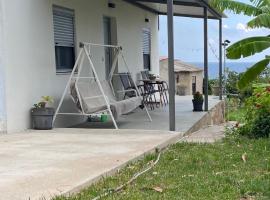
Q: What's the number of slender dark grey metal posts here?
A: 3